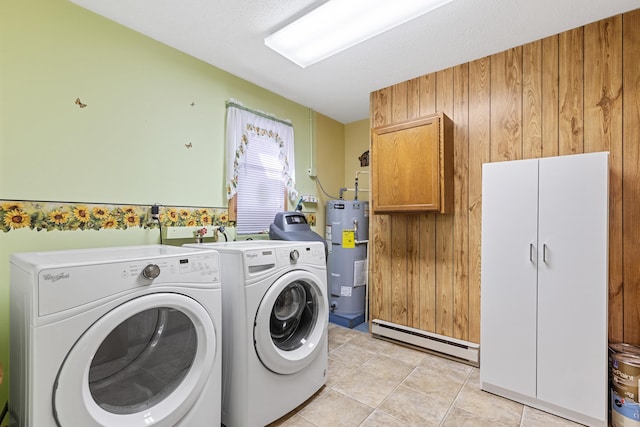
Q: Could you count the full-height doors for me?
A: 2